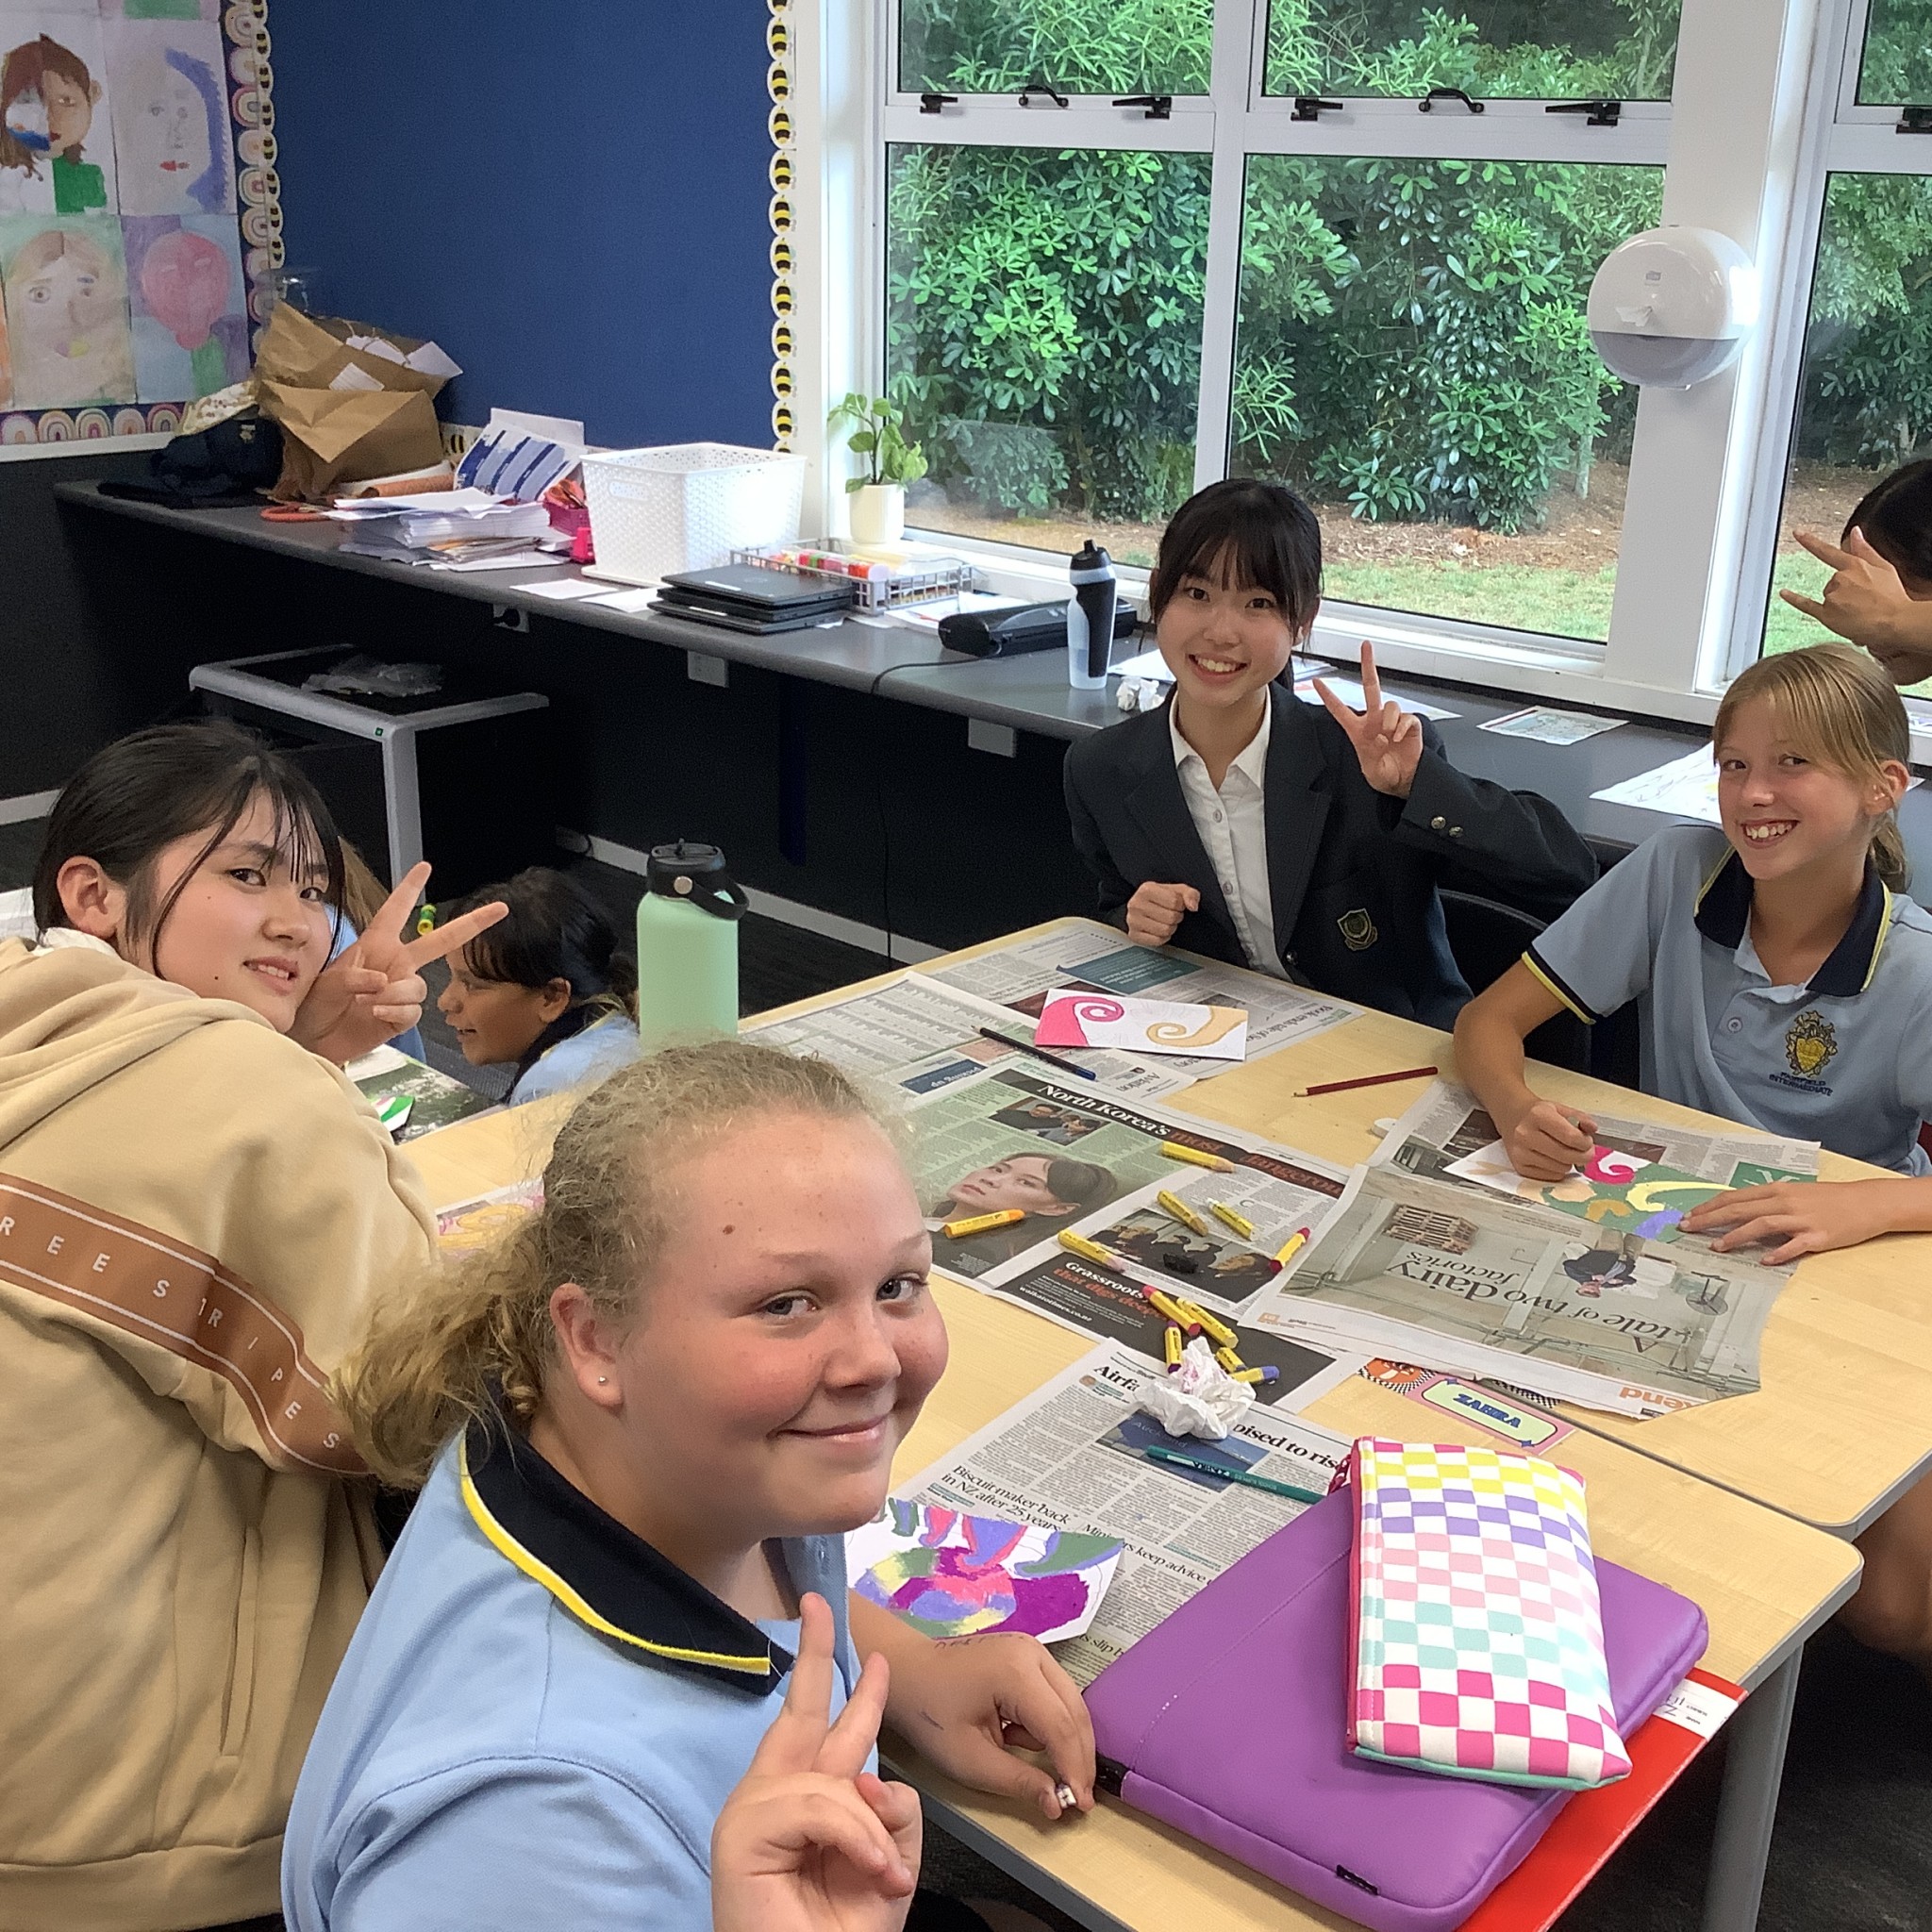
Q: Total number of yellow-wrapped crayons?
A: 11